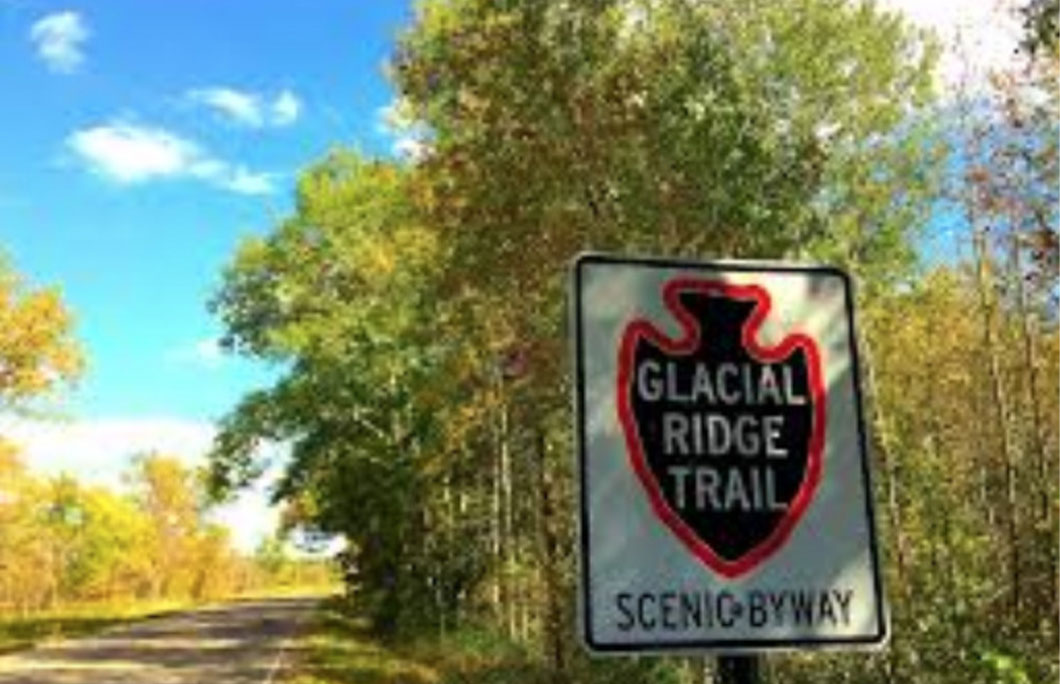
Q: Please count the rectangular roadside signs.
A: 1